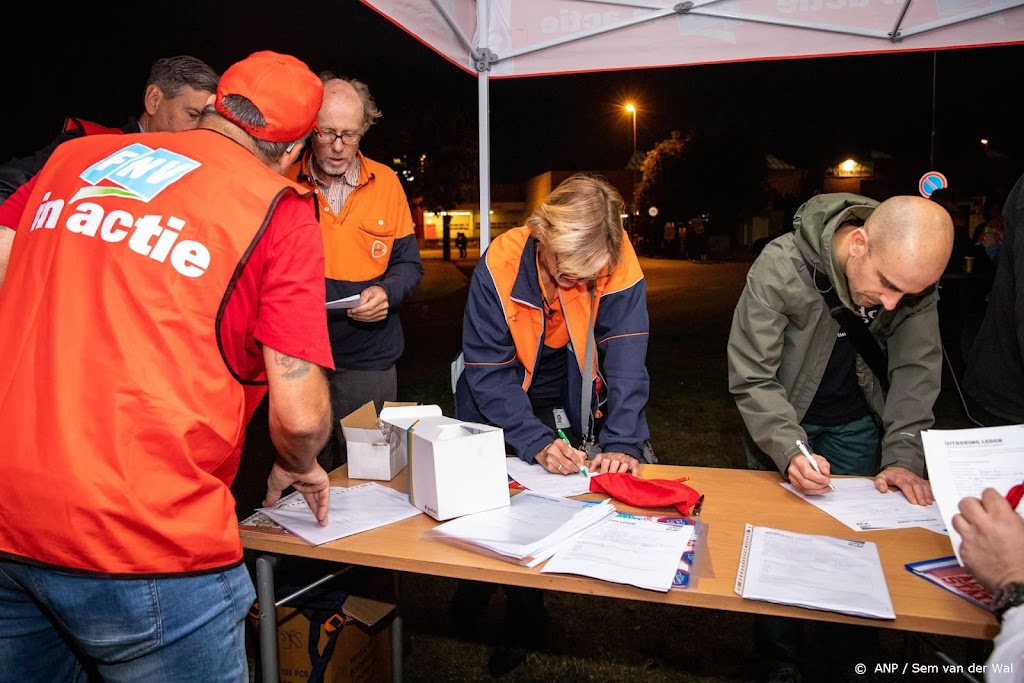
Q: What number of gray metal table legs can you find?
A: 2